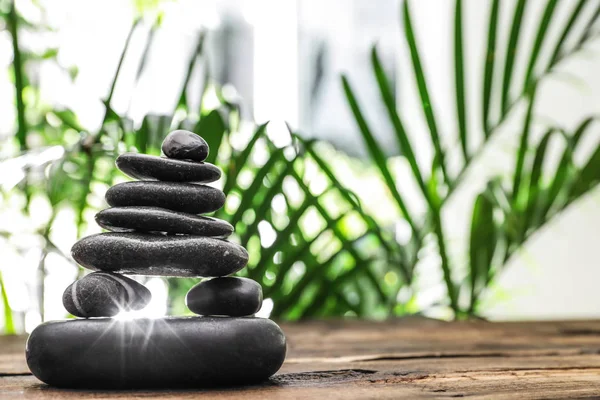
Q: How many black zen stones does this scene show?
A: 8